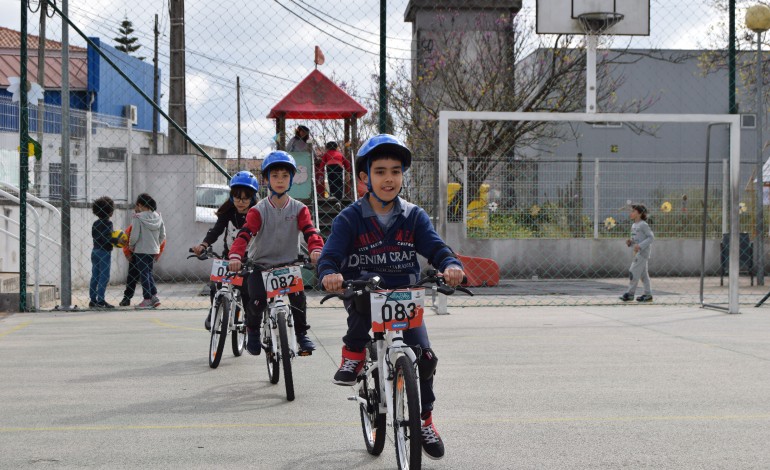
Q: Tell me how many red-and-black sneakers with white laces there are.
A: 2